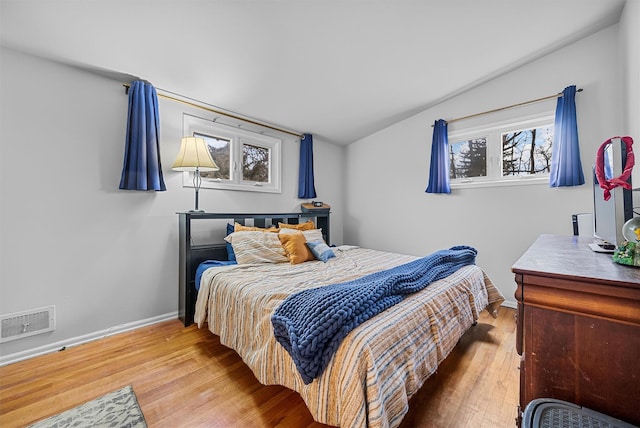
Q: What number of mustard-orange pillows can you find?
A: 3